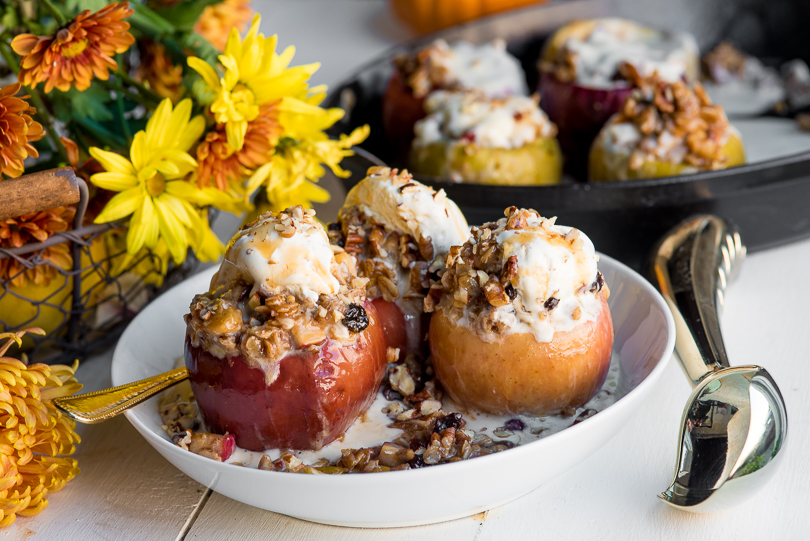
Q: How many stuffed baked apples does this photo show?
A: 7